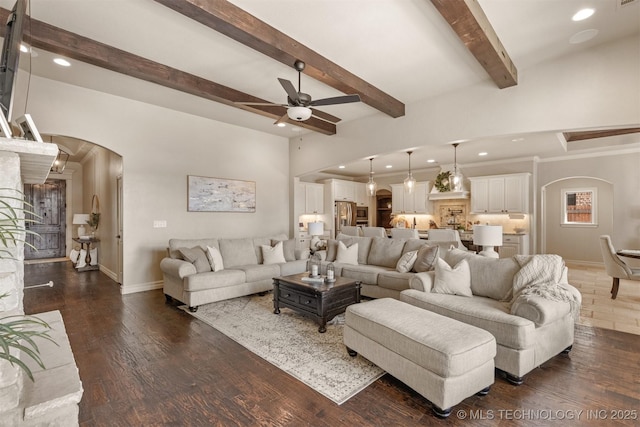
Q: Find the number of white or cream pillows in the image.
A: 5